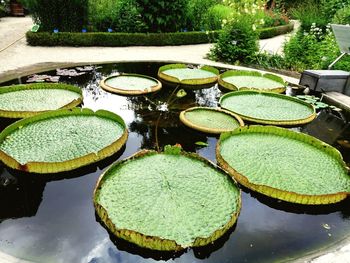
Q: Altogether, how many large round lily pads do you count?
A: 9